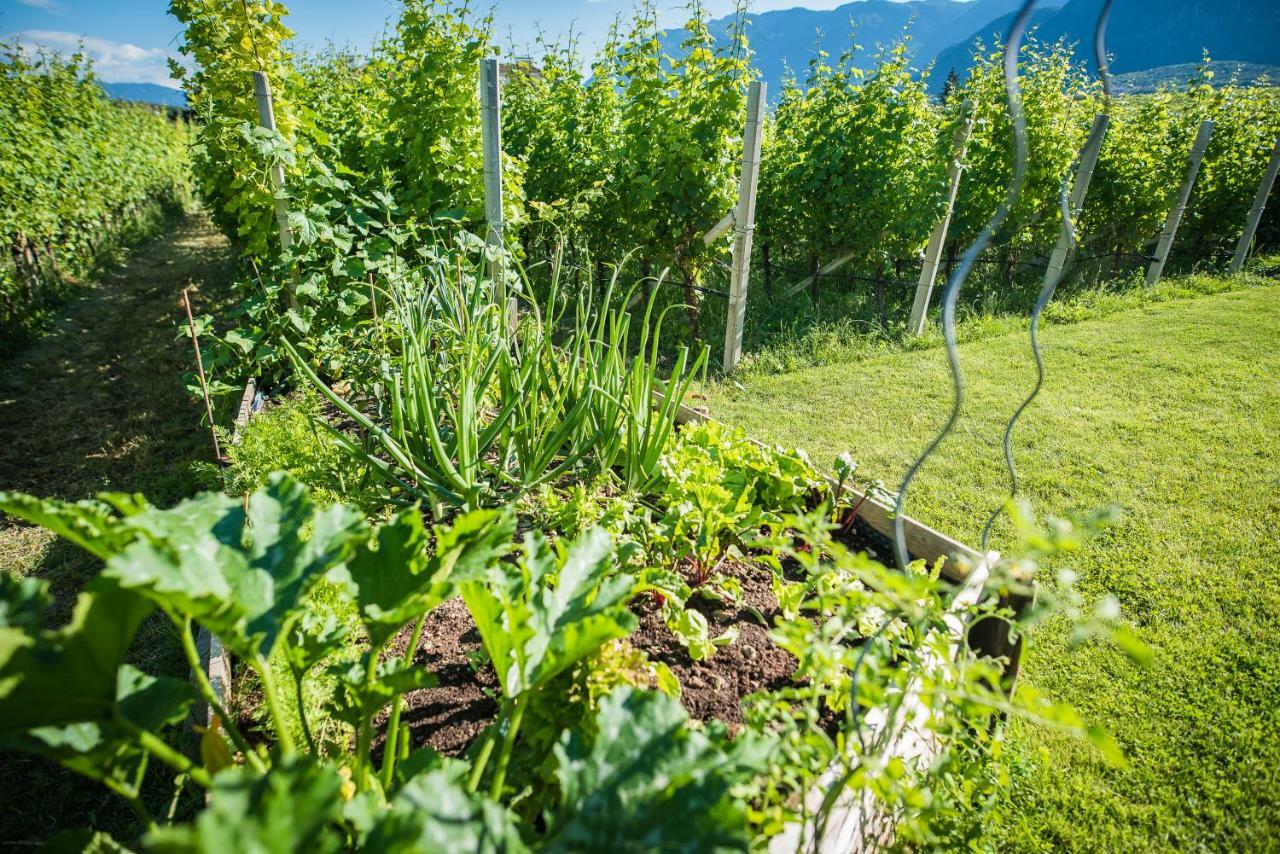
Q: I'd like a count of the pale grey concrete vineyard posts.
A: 7